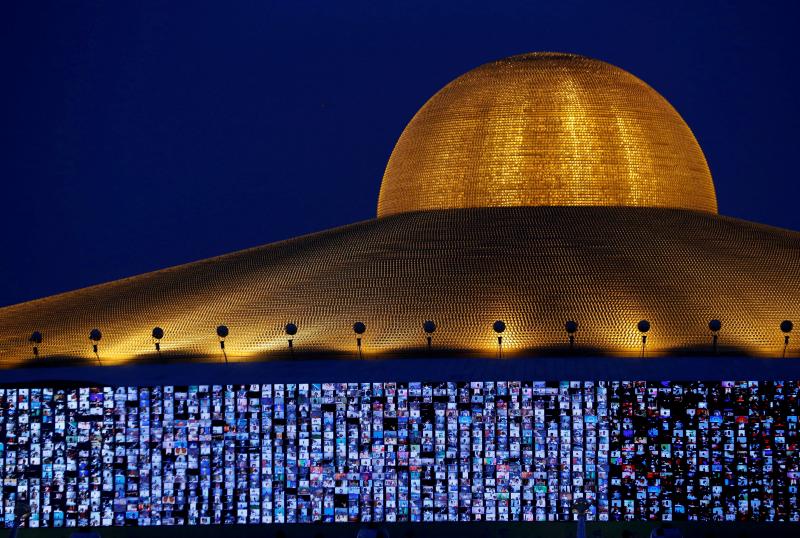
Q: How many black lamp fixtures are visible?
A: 12